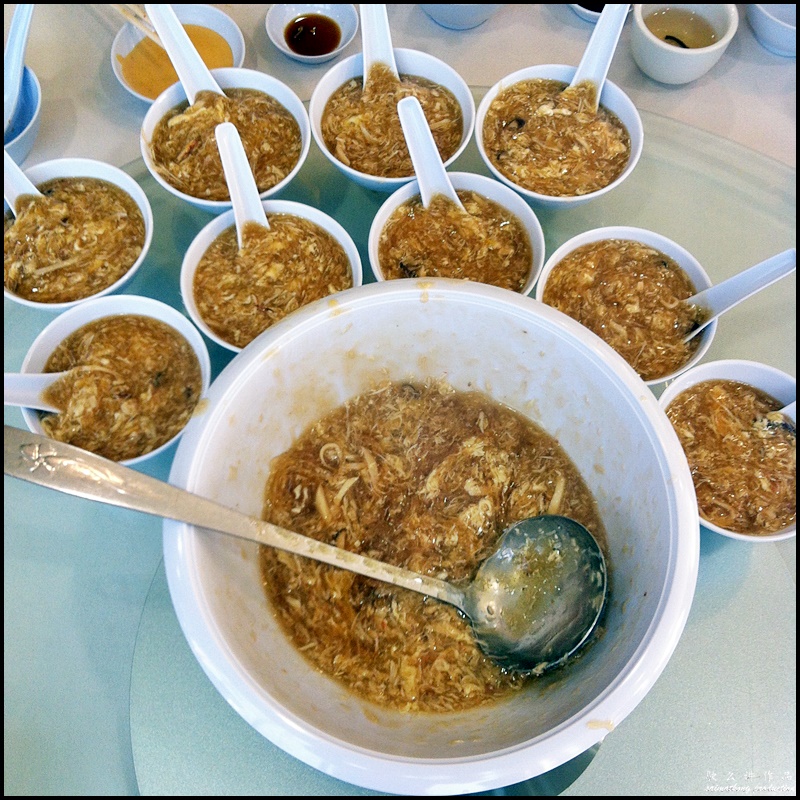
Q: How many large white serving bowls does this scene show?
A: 1